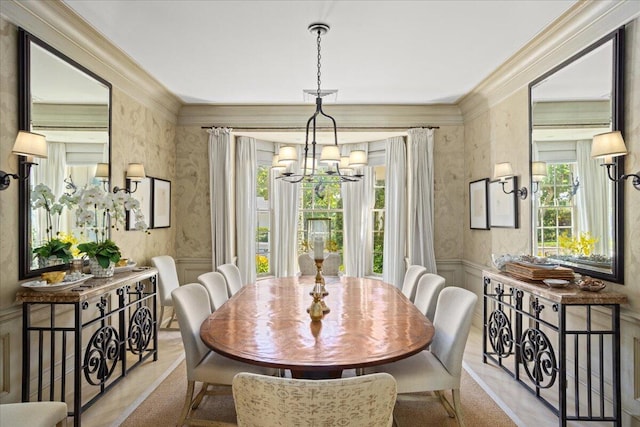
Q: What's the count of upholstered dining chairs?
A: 10